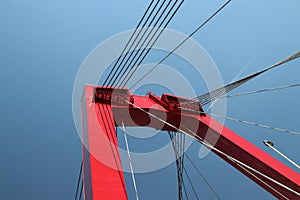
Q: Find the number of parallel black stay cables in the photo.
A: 6